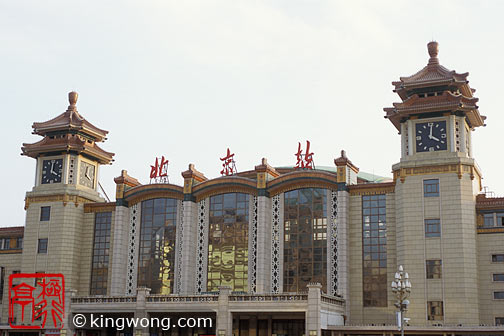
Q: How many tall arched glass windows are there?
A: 3